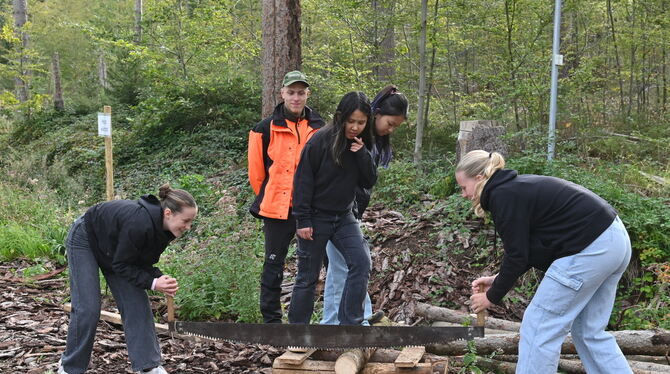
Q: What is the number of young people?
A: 5